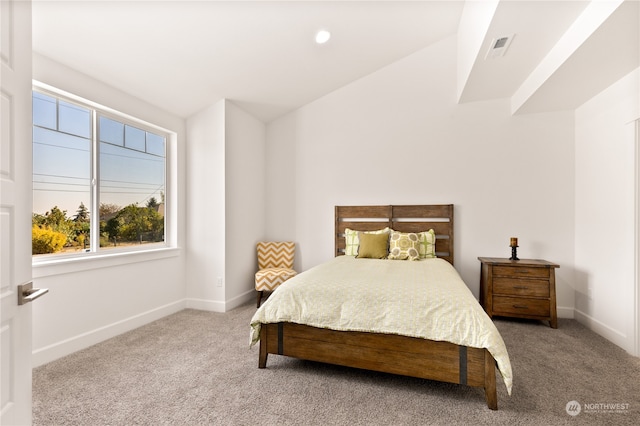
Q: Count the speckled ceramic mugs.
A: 0